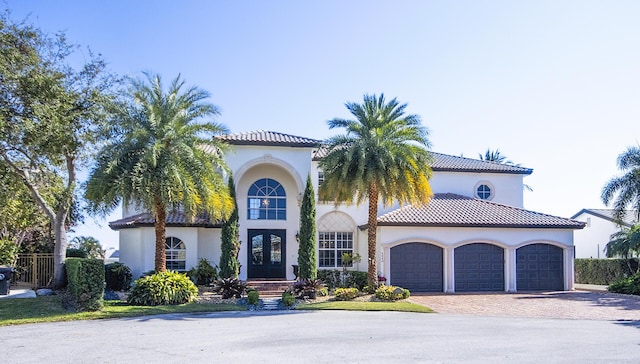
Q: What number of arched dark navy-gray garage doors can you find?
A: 3